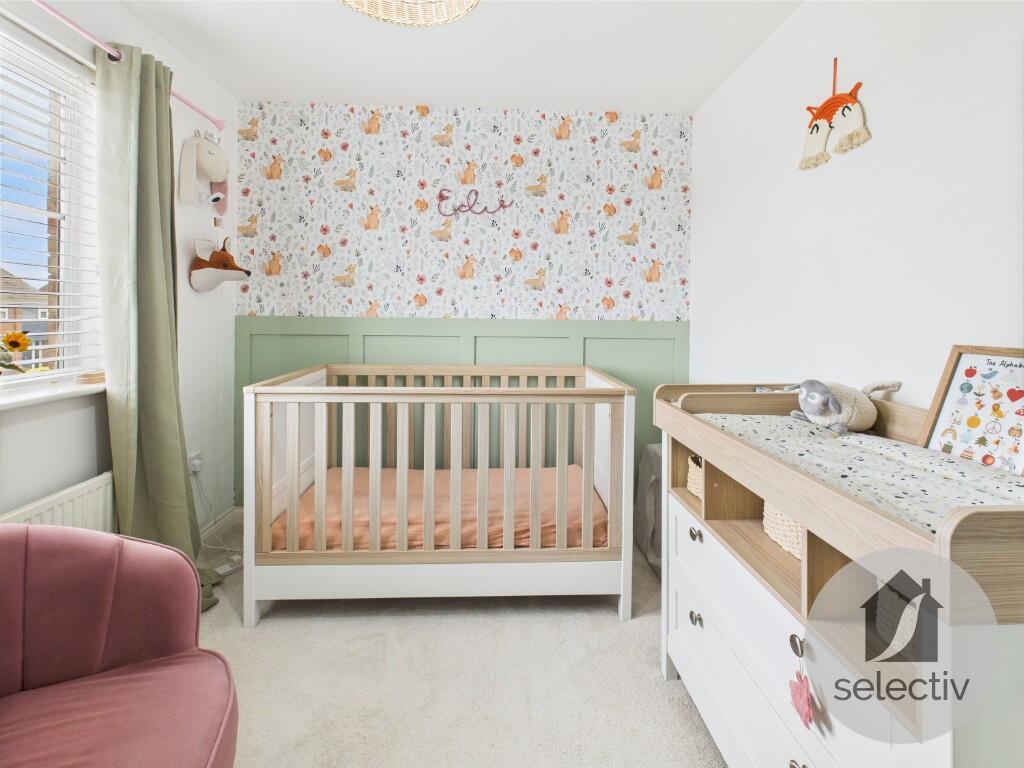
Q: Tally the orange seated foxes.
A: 12